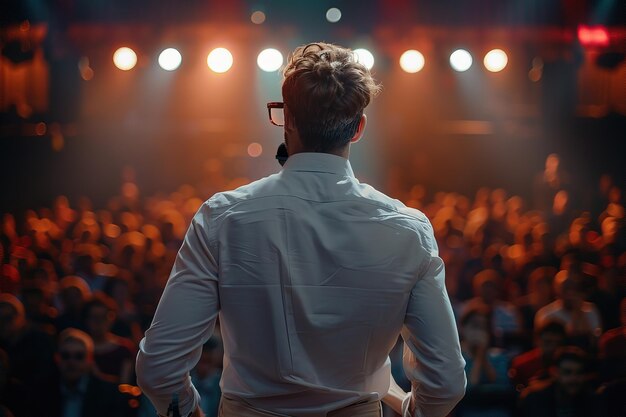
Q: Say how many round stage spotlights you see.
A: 8